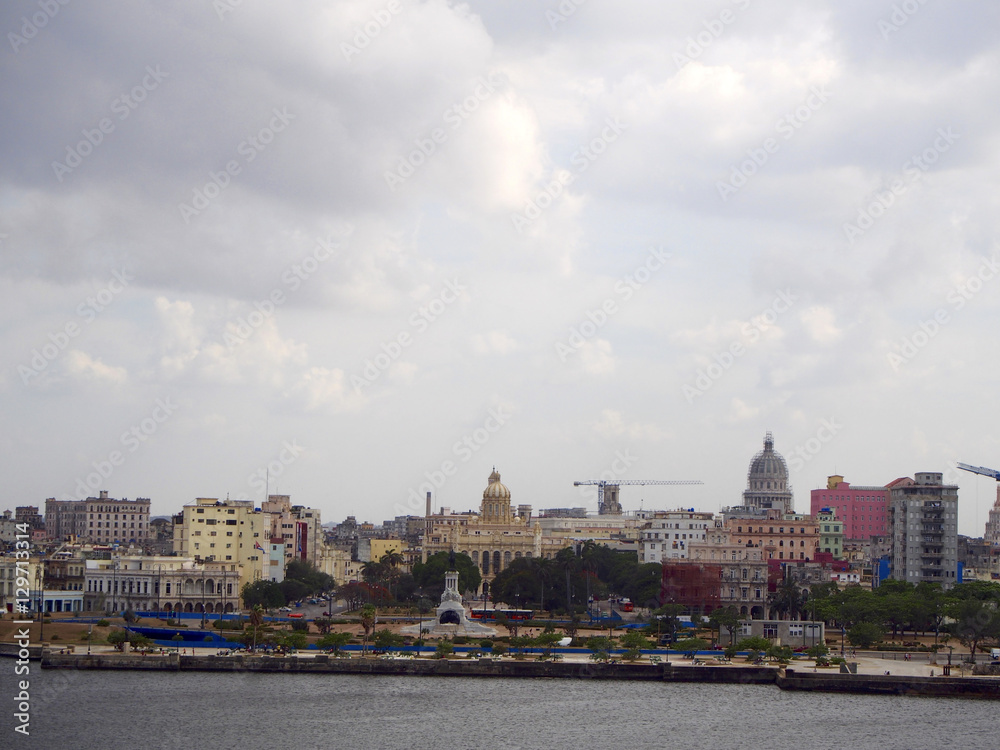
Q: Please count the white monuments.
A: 1